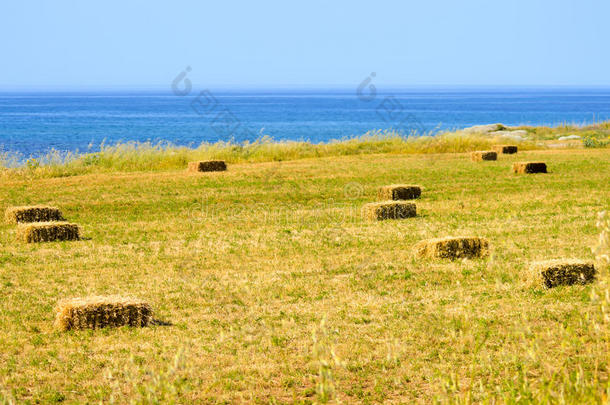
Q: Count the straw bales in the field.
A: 11